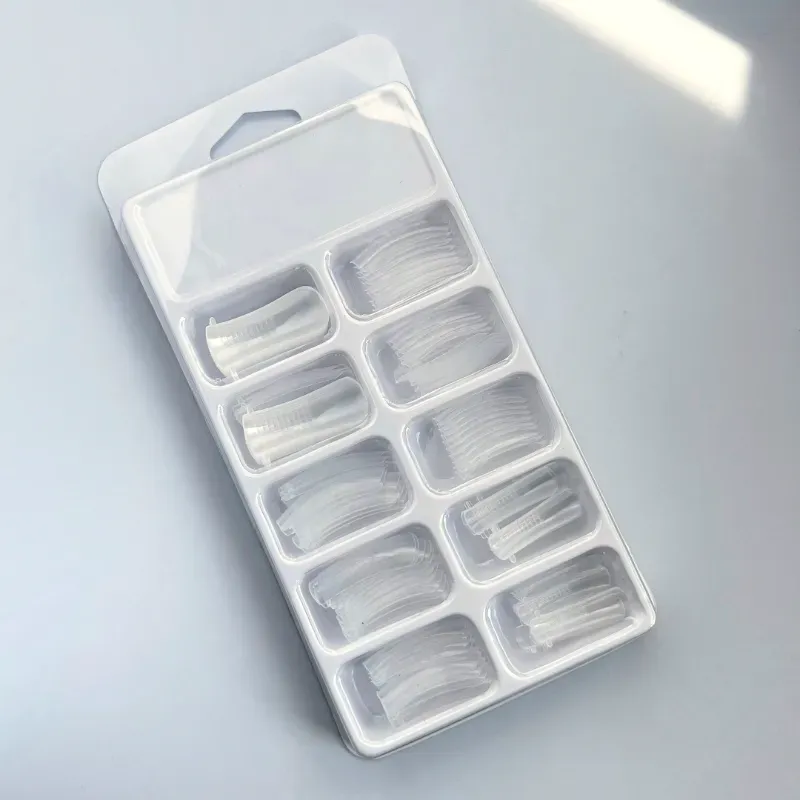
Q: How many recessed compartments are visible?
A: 10